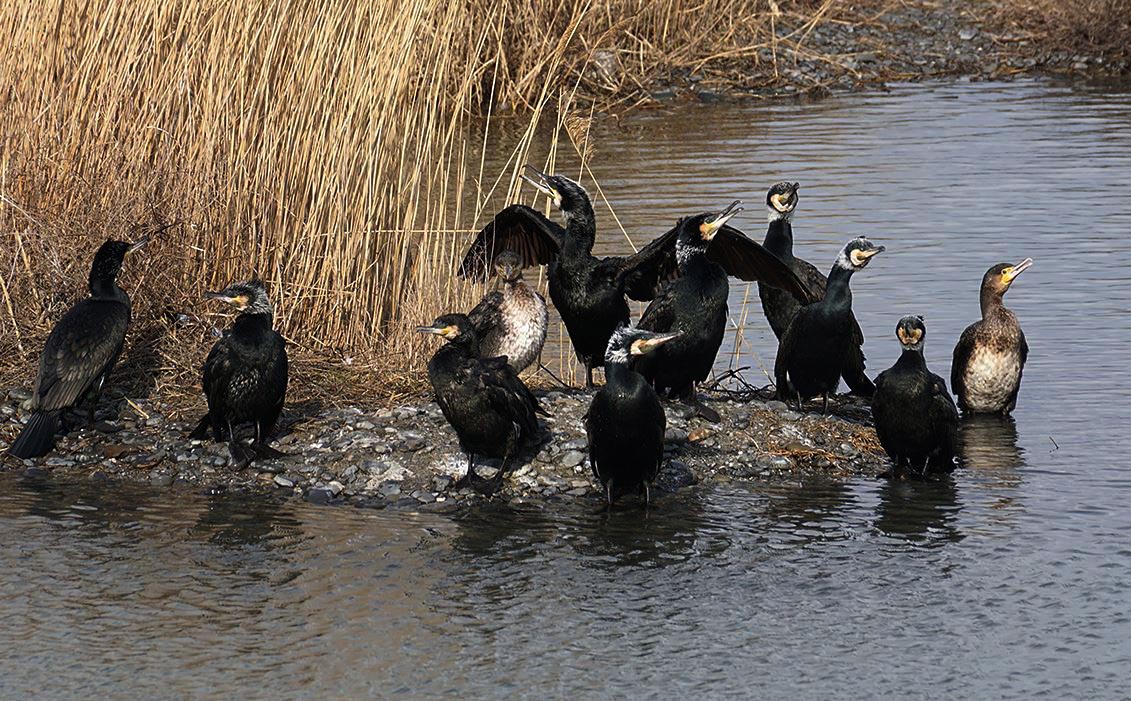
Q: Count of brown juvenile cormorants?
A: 2